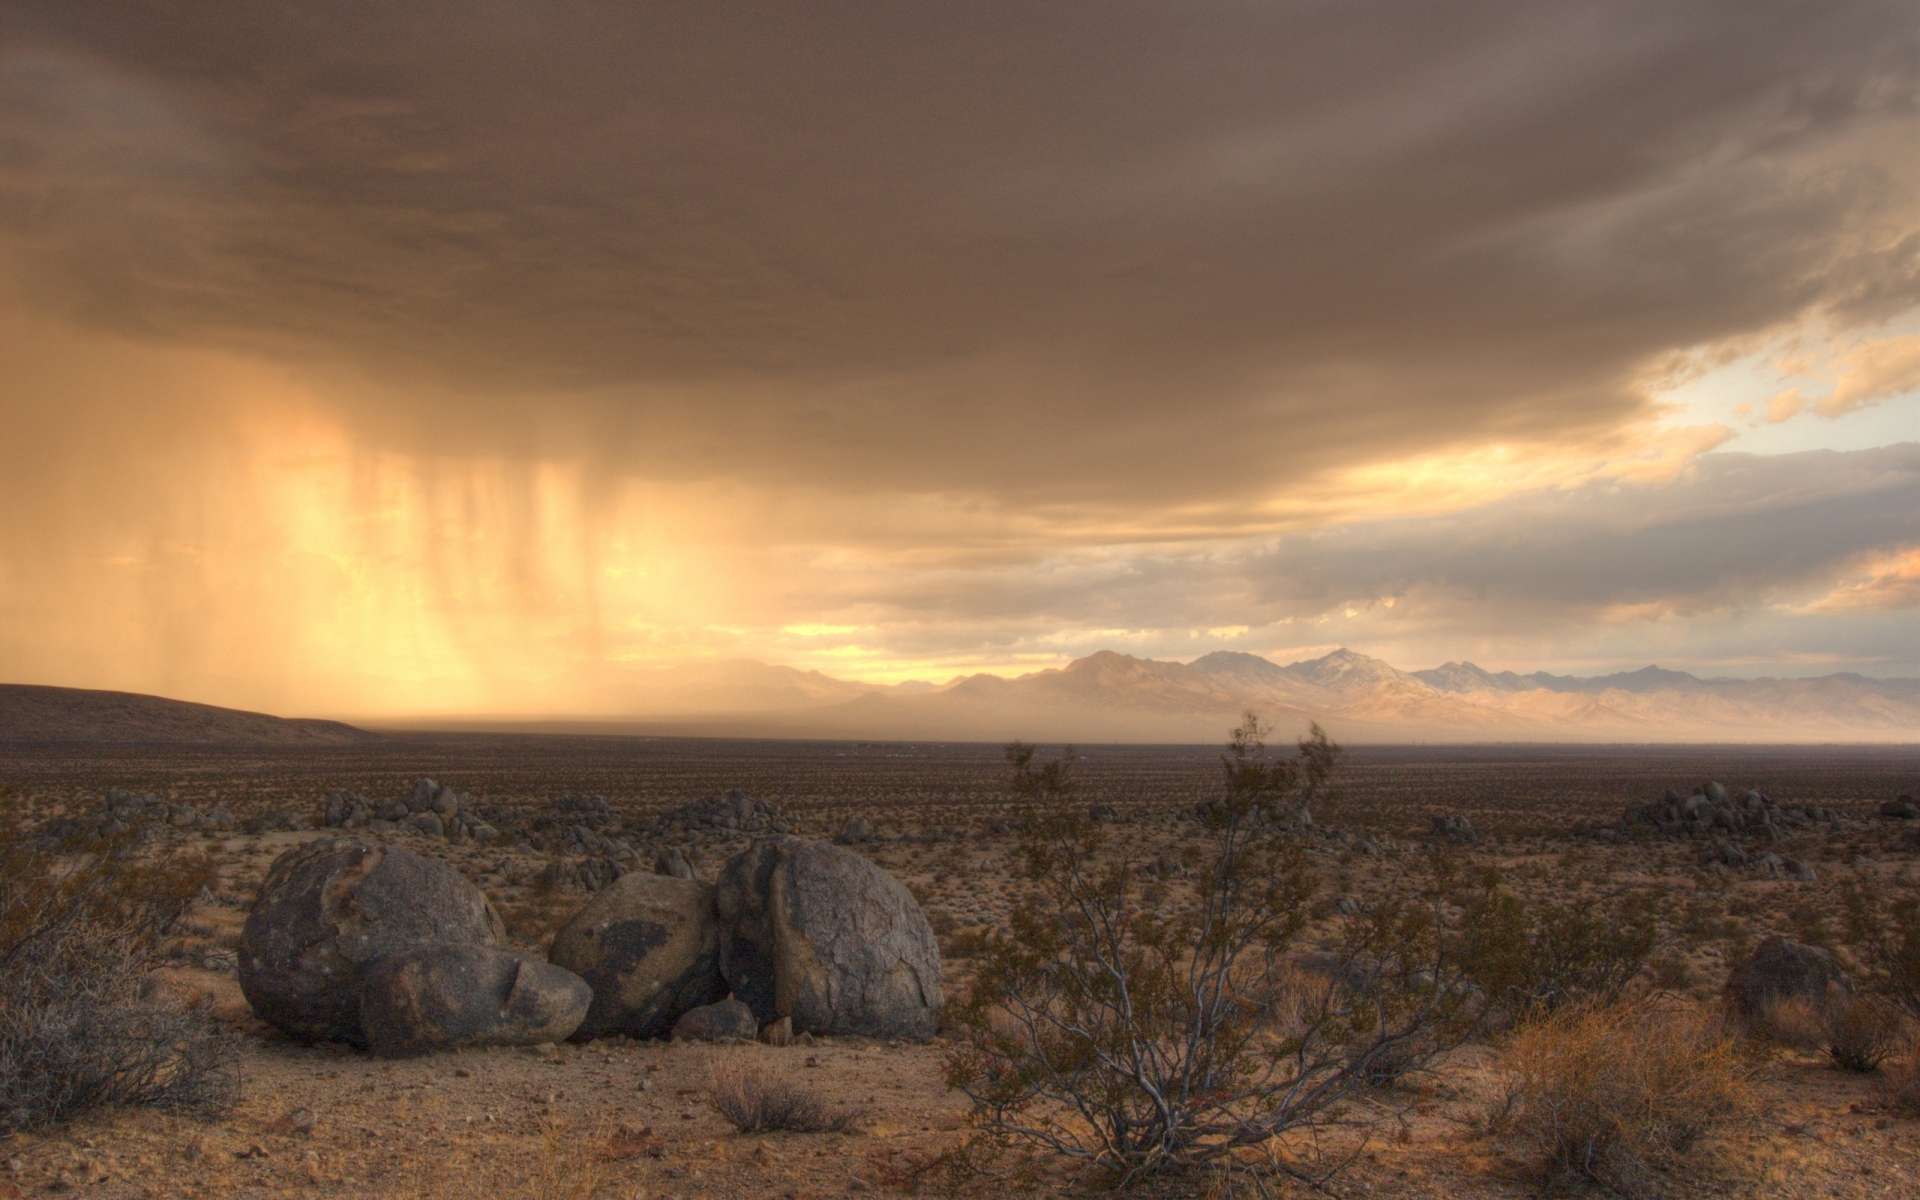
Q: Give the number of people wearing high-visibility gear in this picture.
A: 0